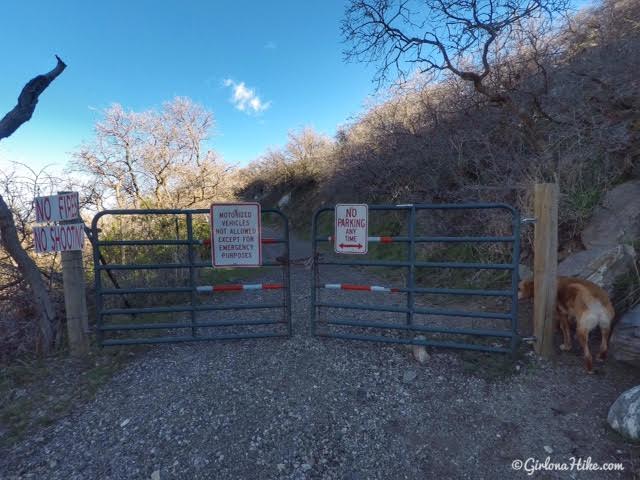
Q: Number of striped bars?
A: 4